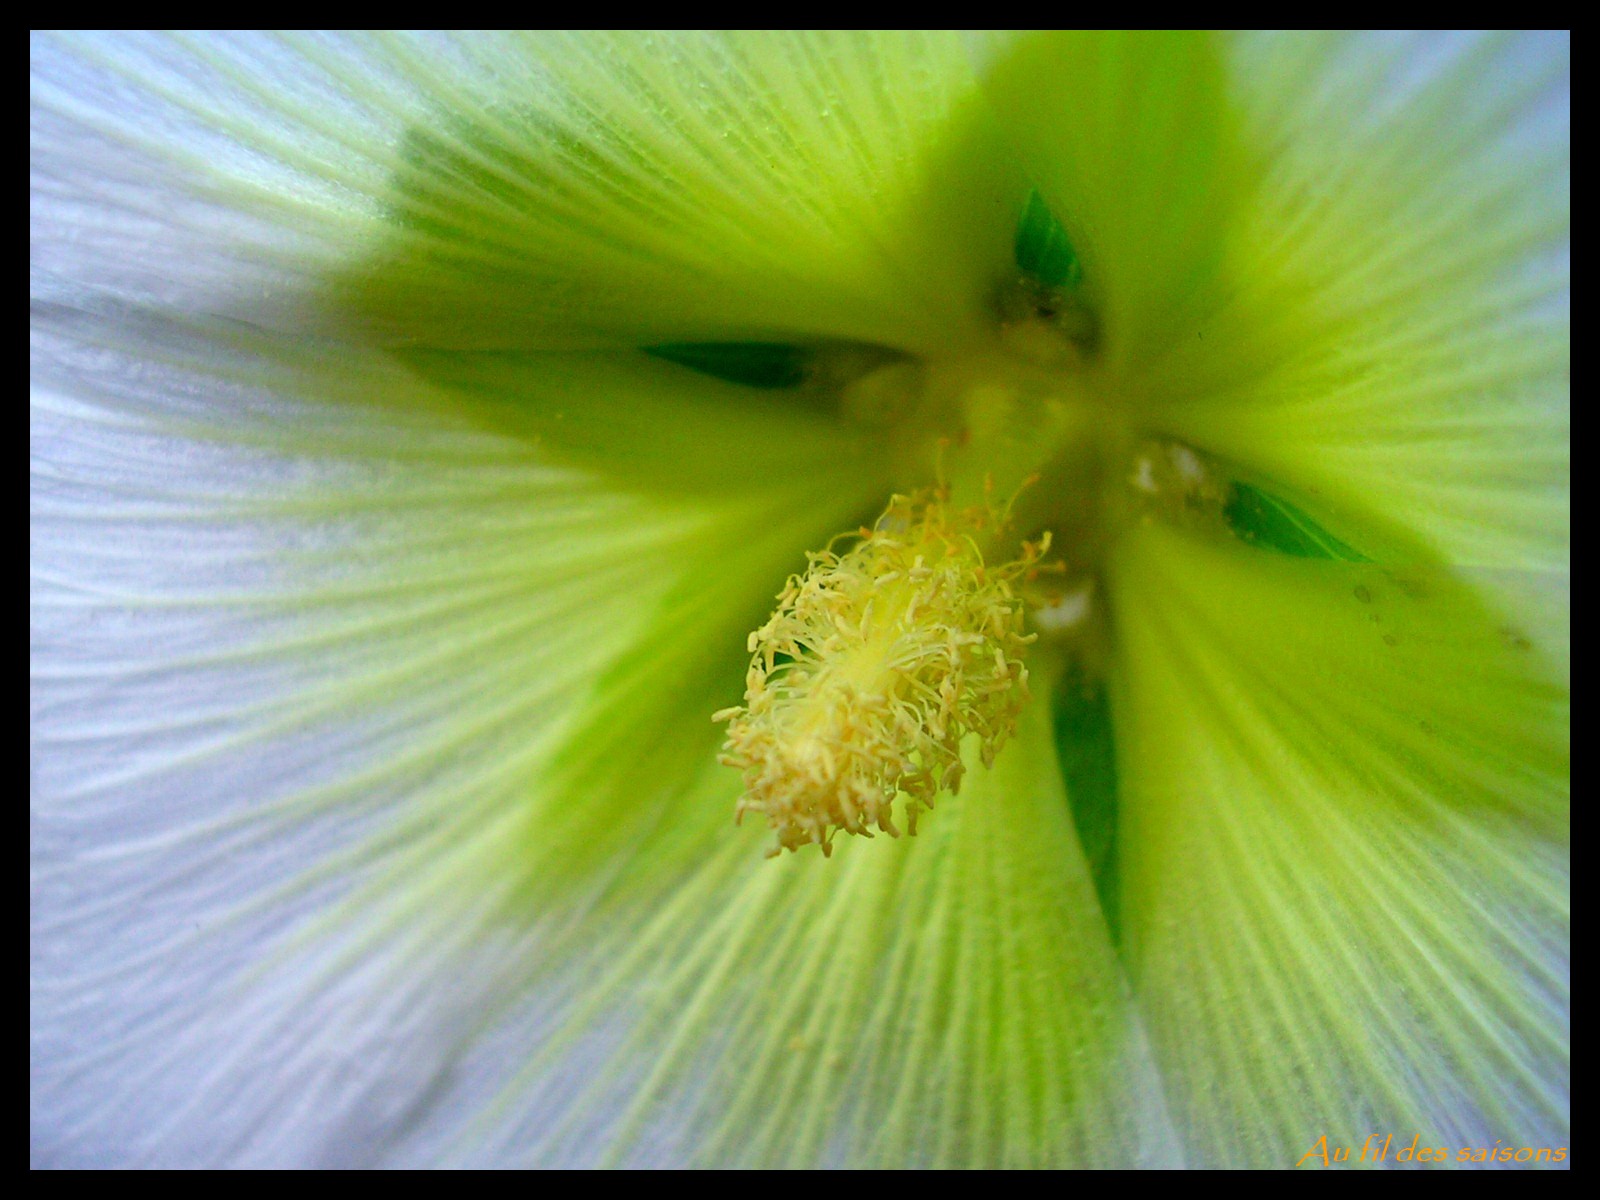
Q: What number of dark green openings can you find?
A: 4